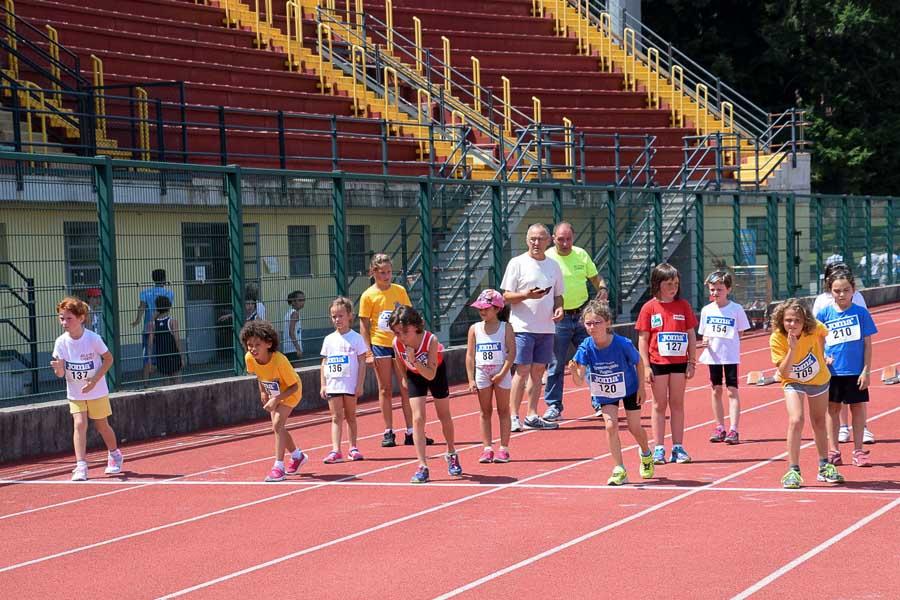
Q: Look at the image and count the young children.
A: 12